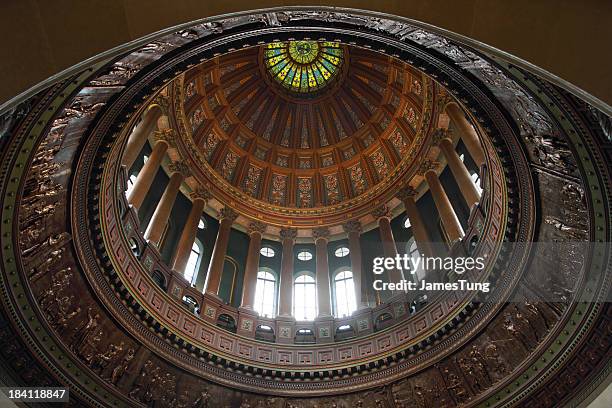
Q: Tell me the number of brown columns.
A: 14